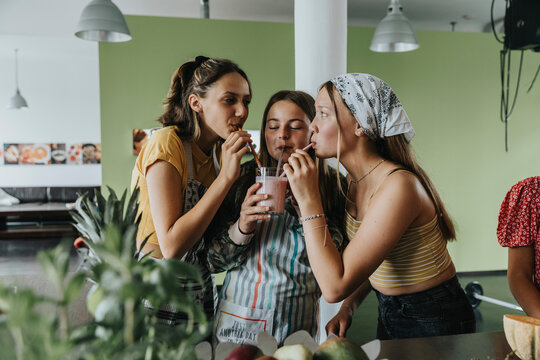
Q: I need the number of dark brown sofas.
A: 1